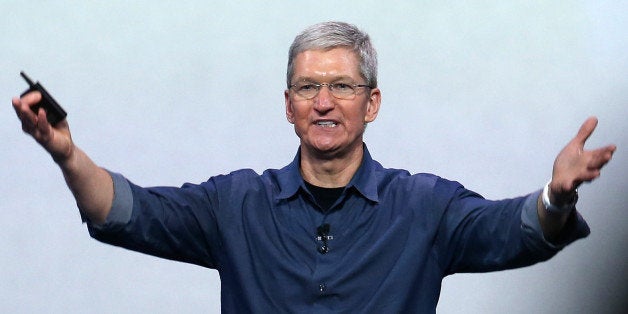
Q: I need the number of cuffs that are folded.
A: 2